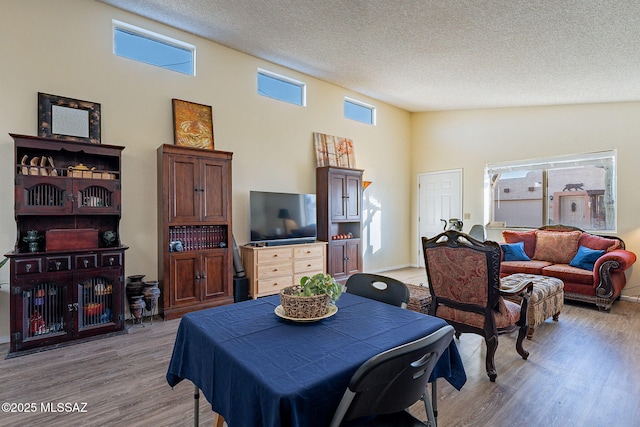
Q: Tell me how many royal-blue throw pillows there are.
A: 2